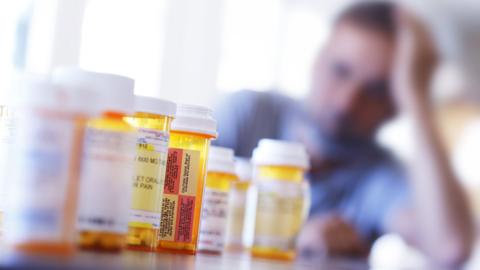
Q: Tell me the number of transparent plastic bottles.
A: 7